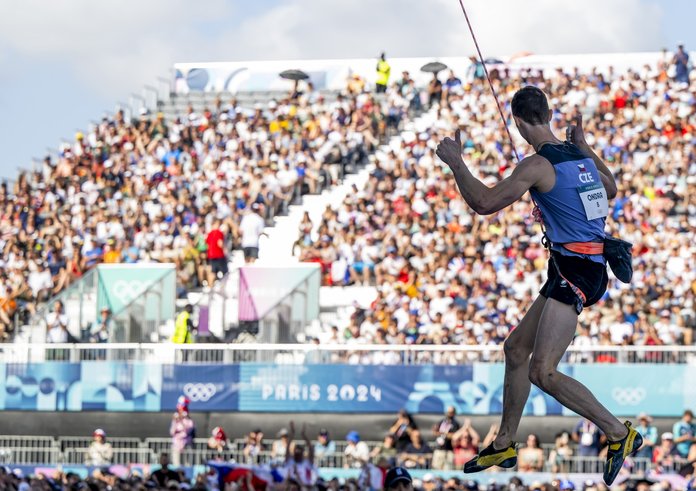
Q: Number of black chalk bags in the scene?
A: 1